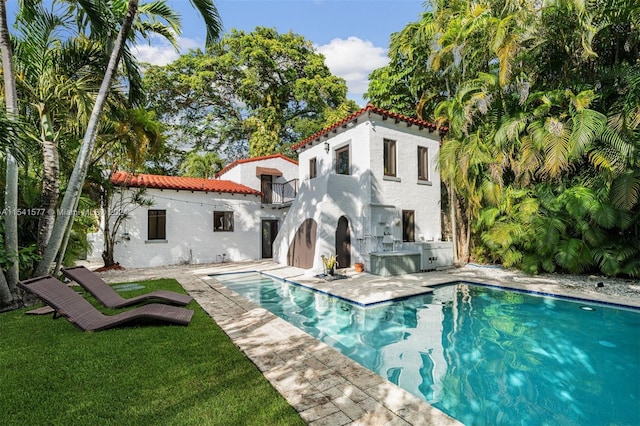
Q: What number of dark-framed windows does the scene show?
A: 7